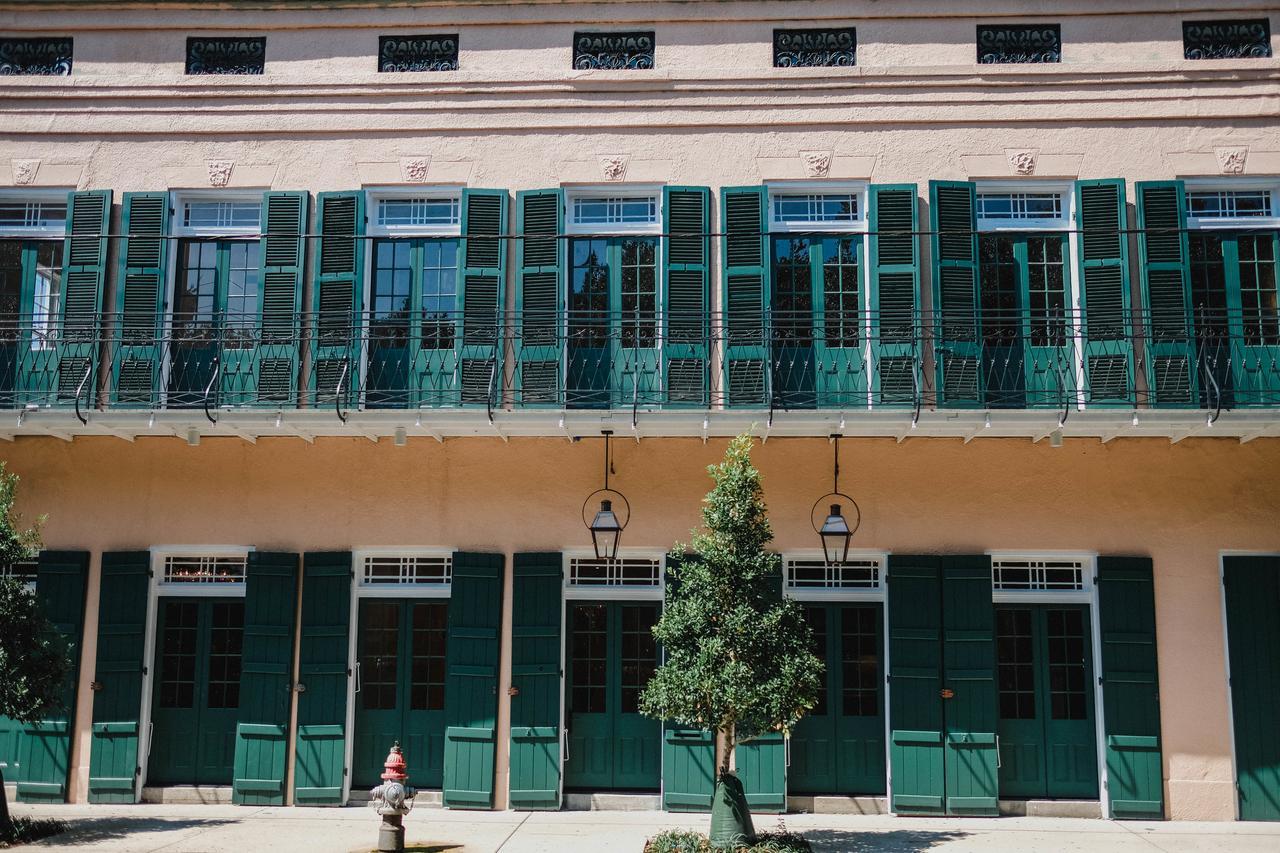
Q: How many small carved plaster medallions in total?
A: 7